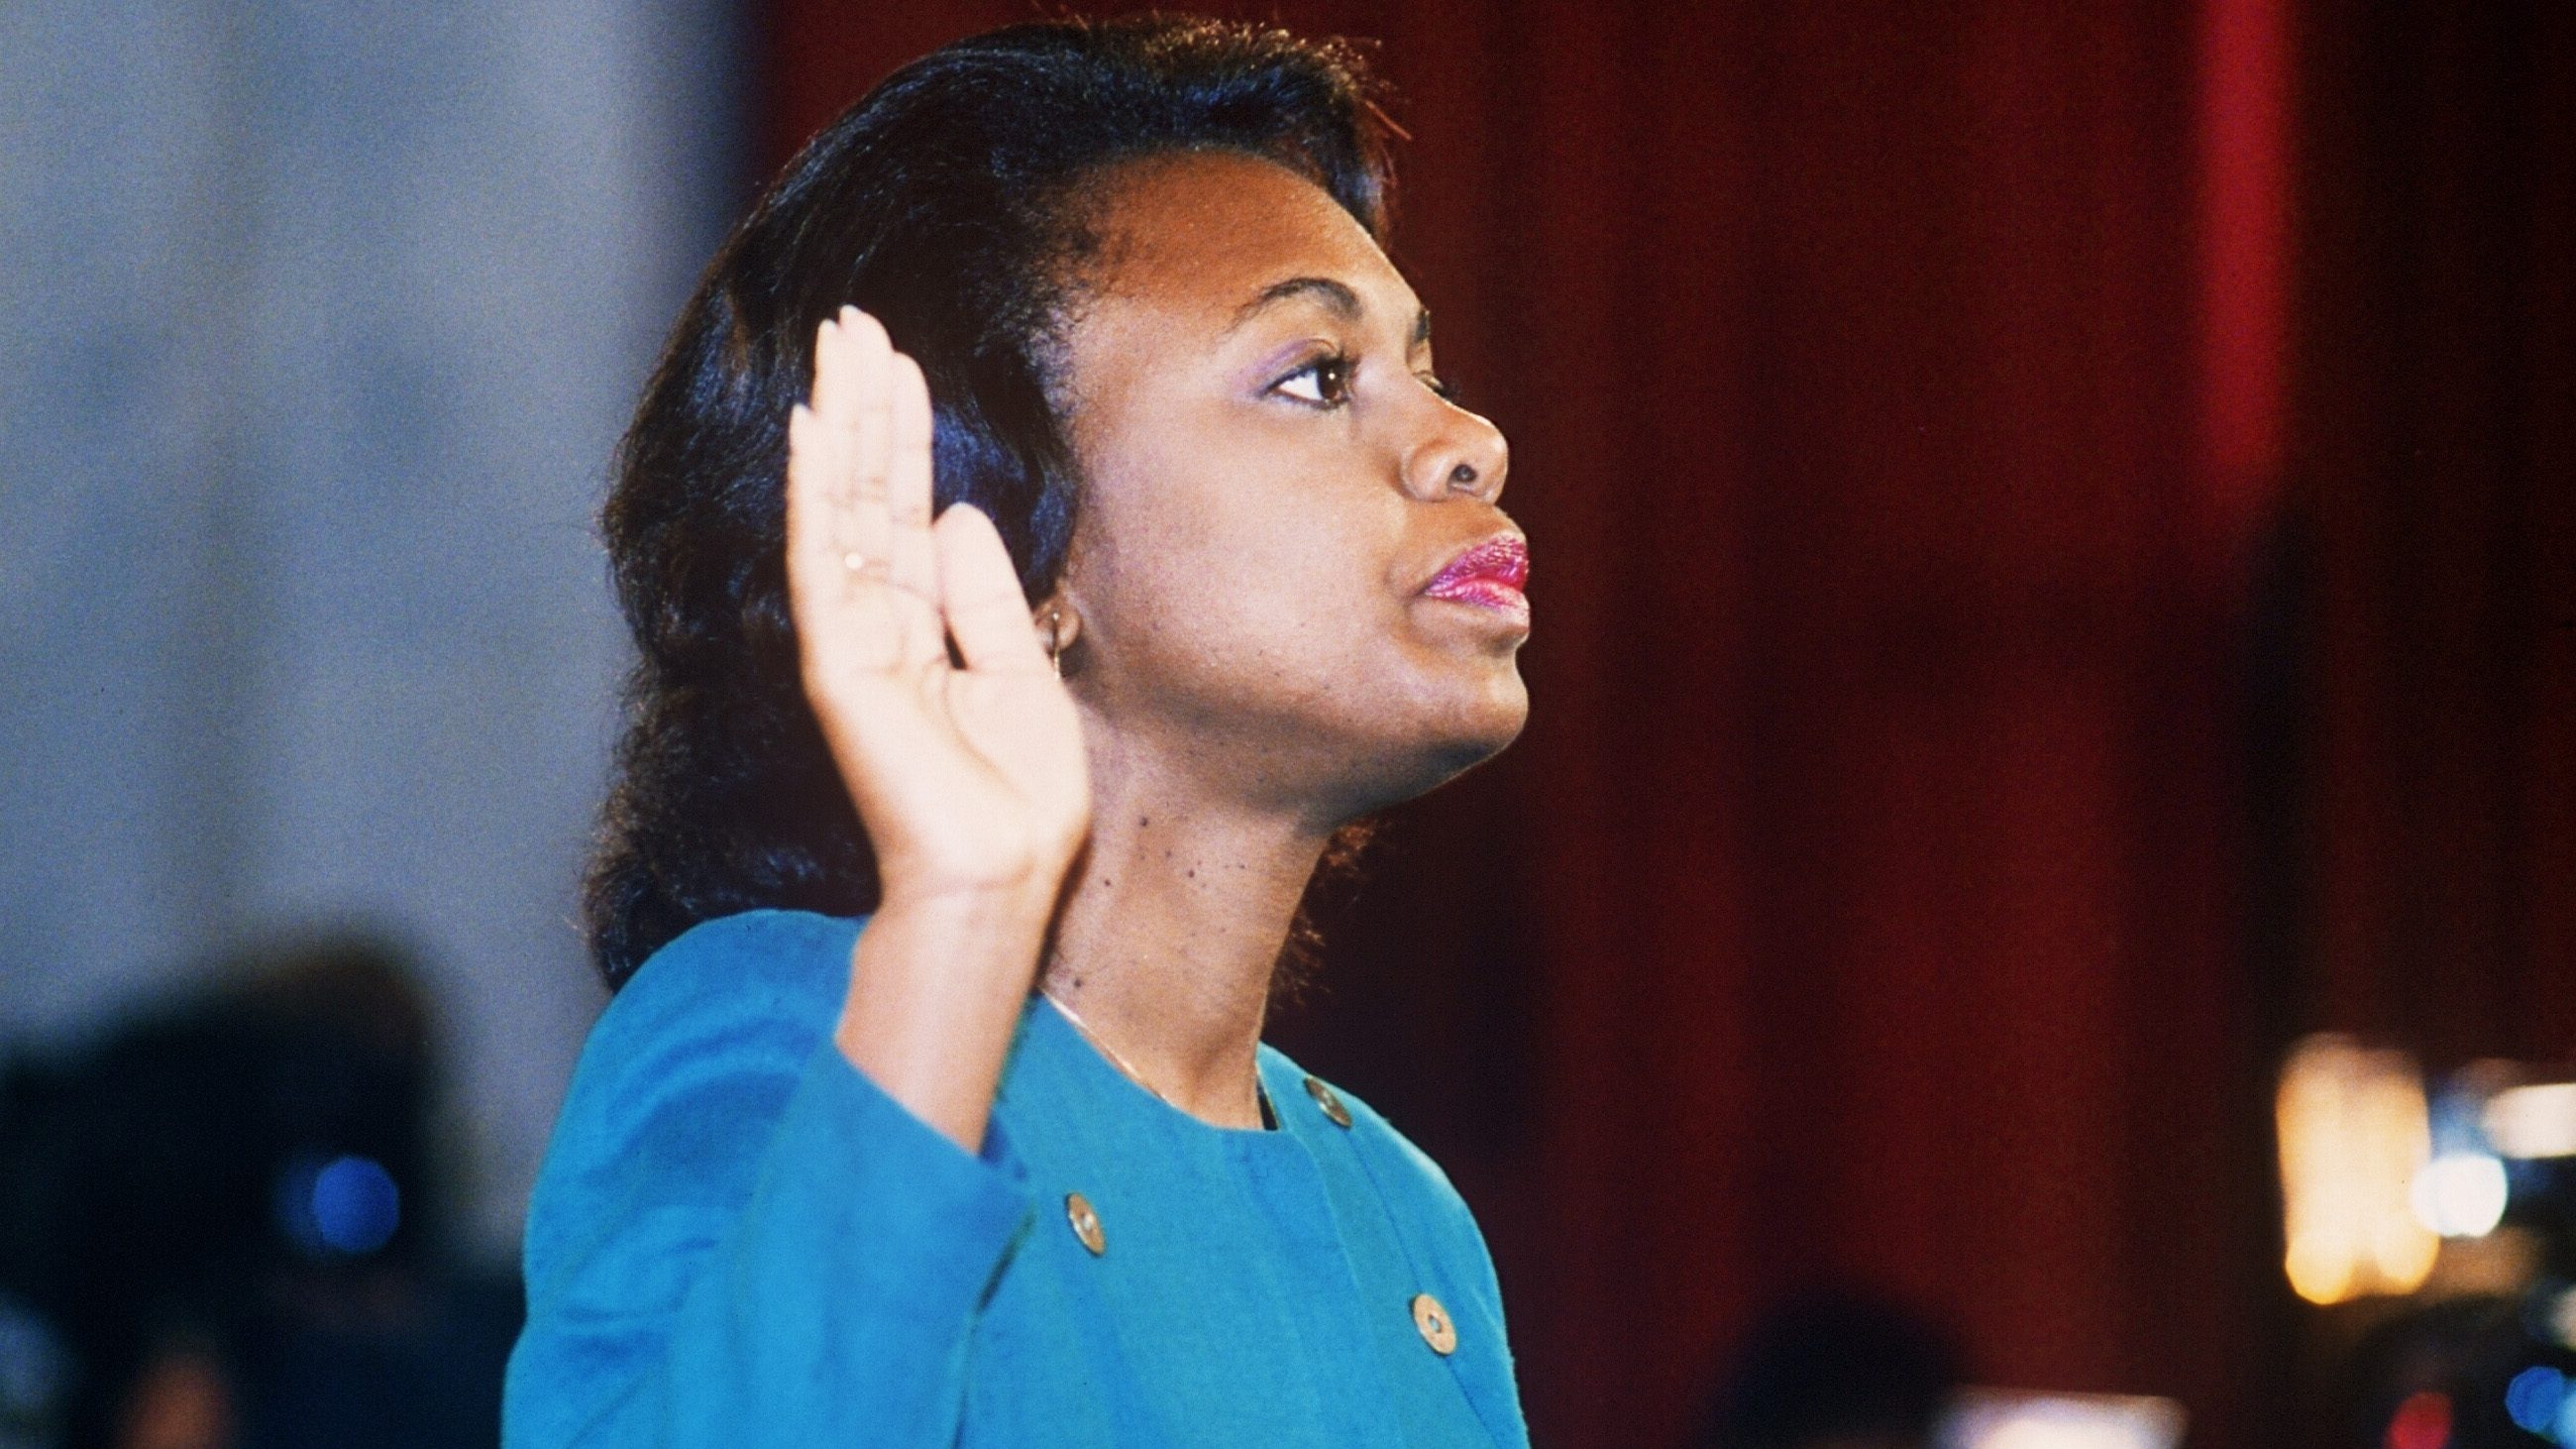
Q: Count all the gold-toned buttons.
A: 3